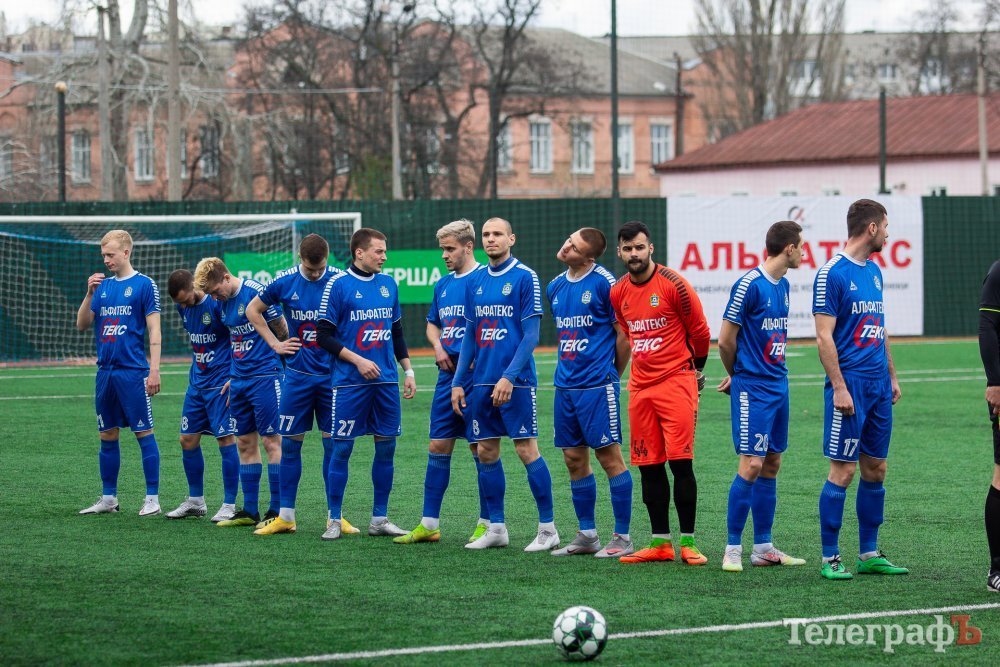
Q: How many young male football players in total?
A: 11